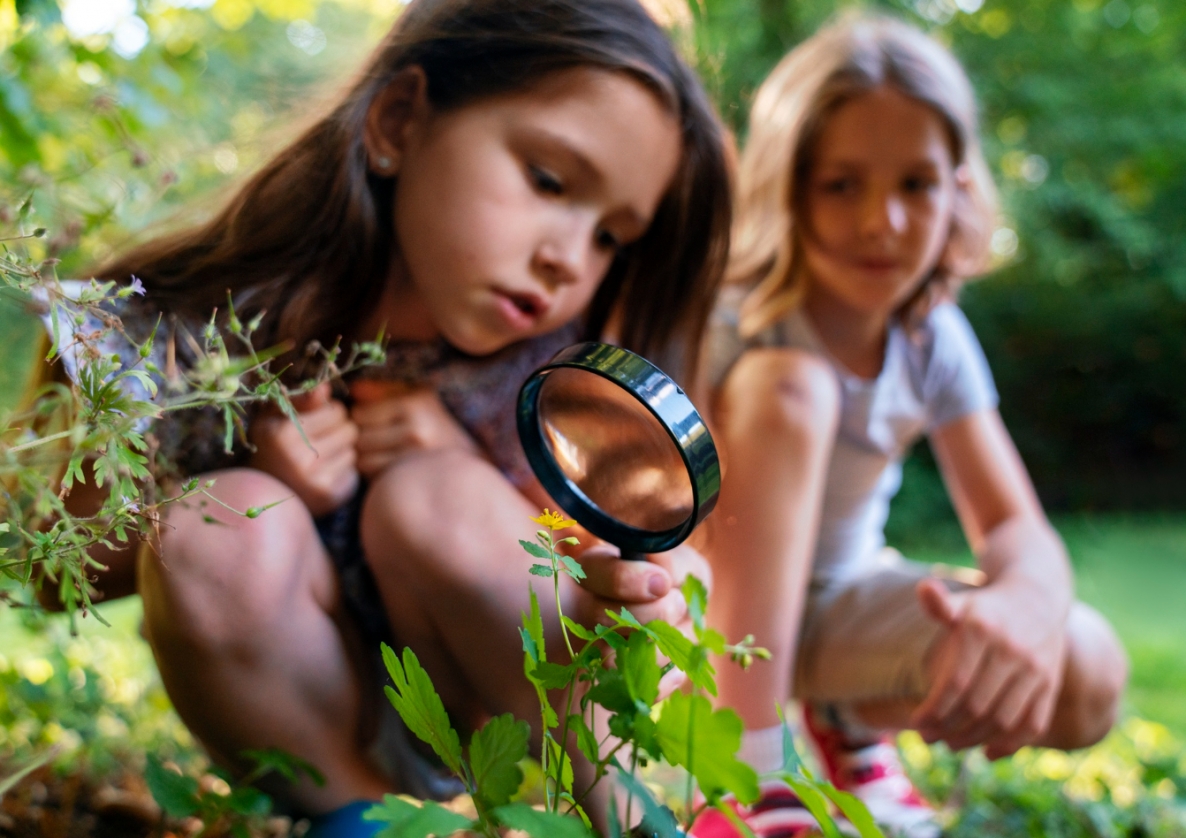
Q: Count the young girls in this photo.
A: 2